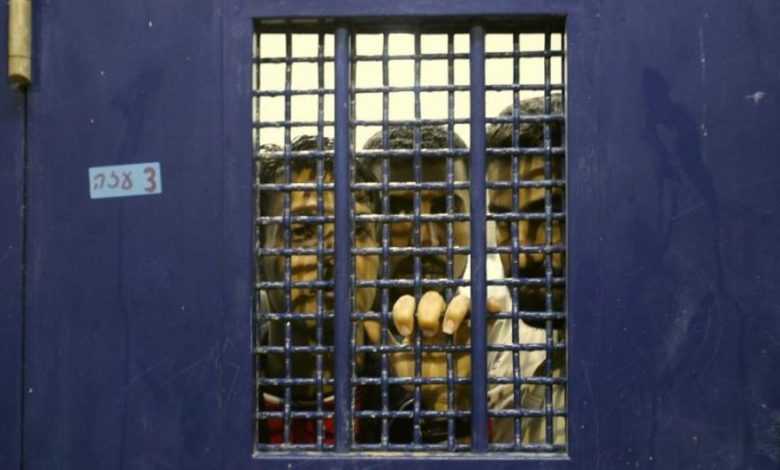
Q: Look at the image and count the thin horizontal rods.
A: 13